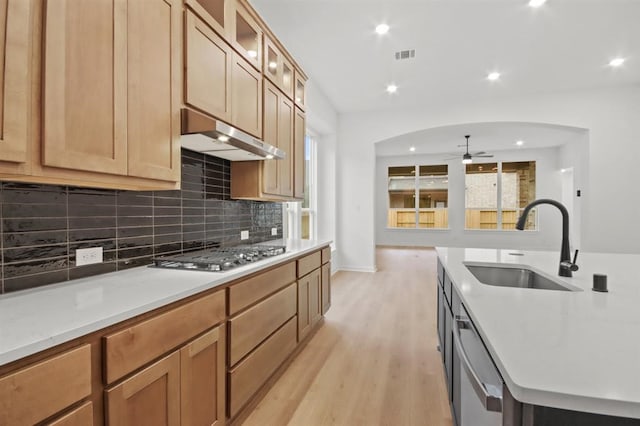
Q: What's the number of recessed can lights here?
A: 7